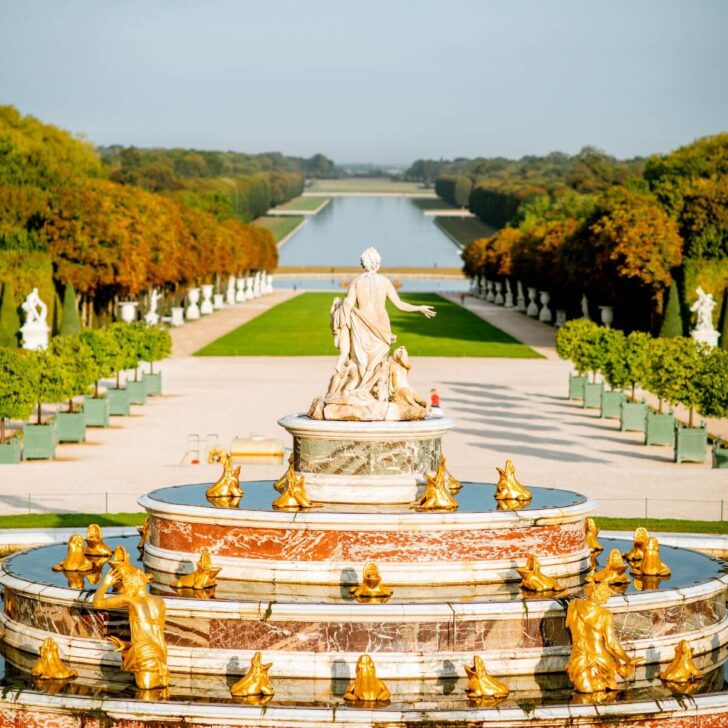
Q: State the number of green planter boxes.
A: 14